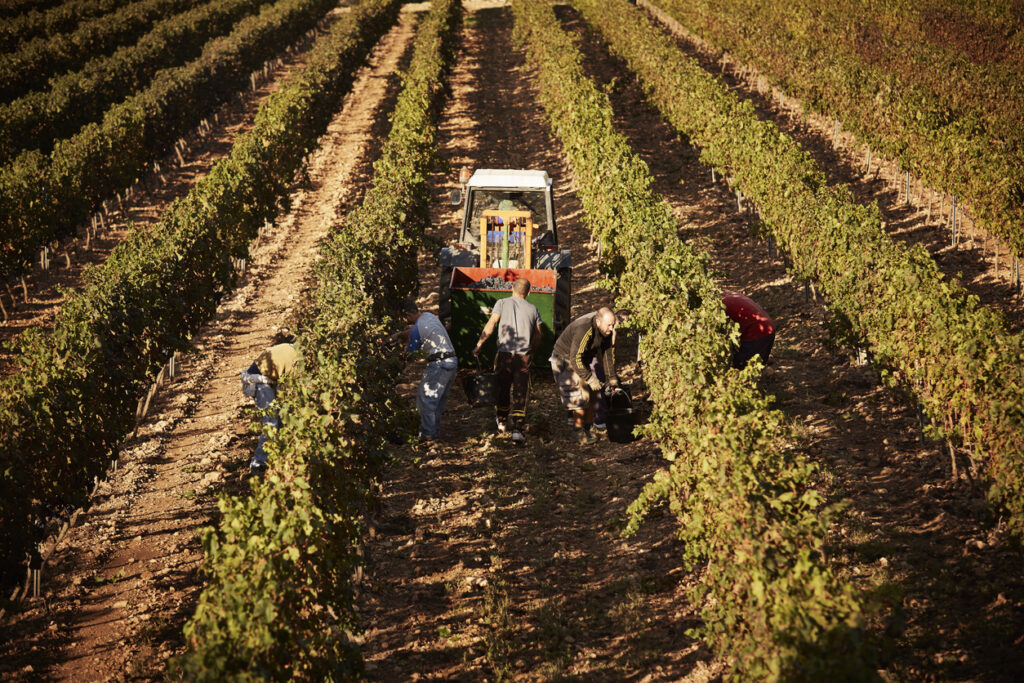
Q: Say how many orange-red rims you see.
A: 1